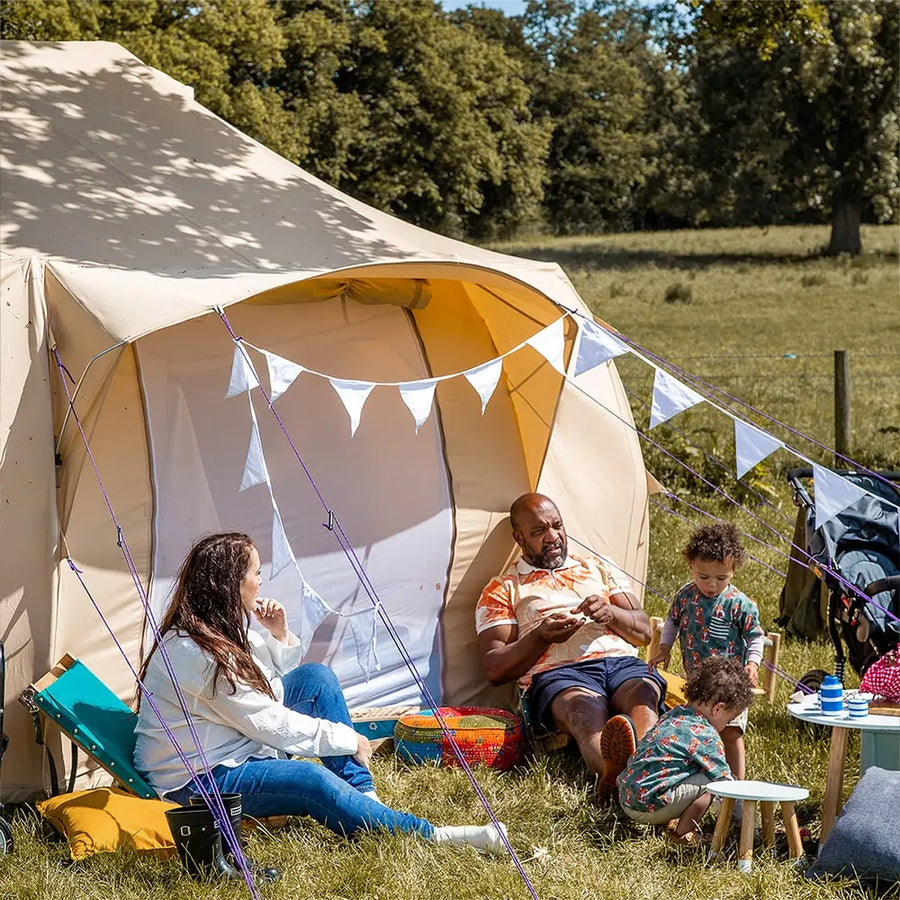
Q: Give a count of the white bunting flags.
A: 14